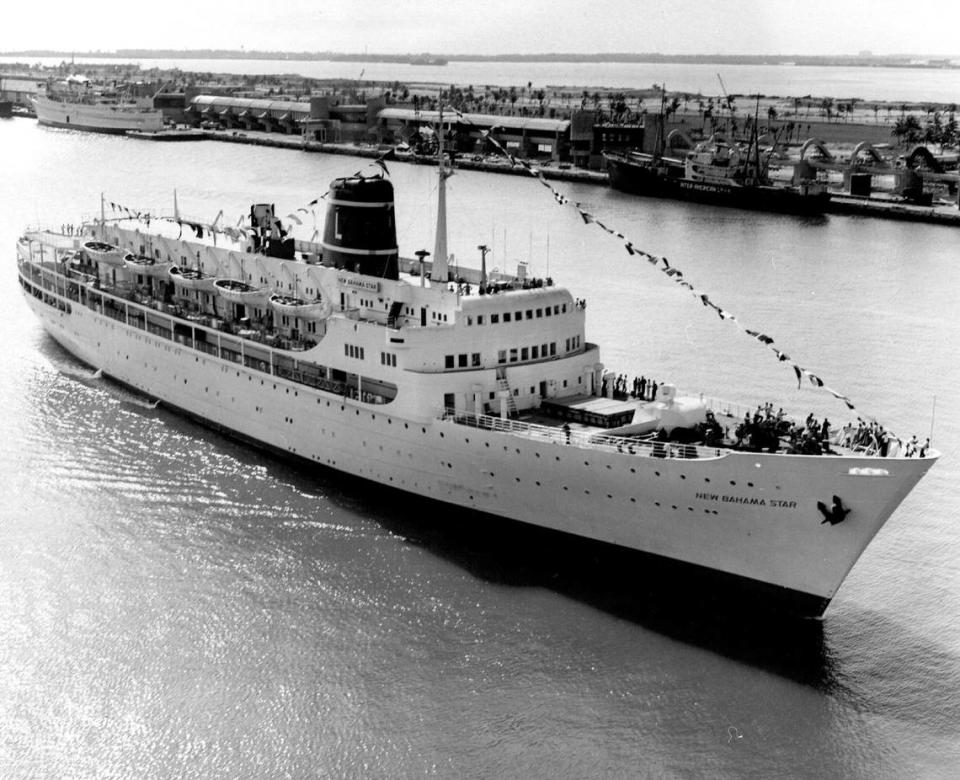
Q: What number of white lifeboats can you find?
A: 5